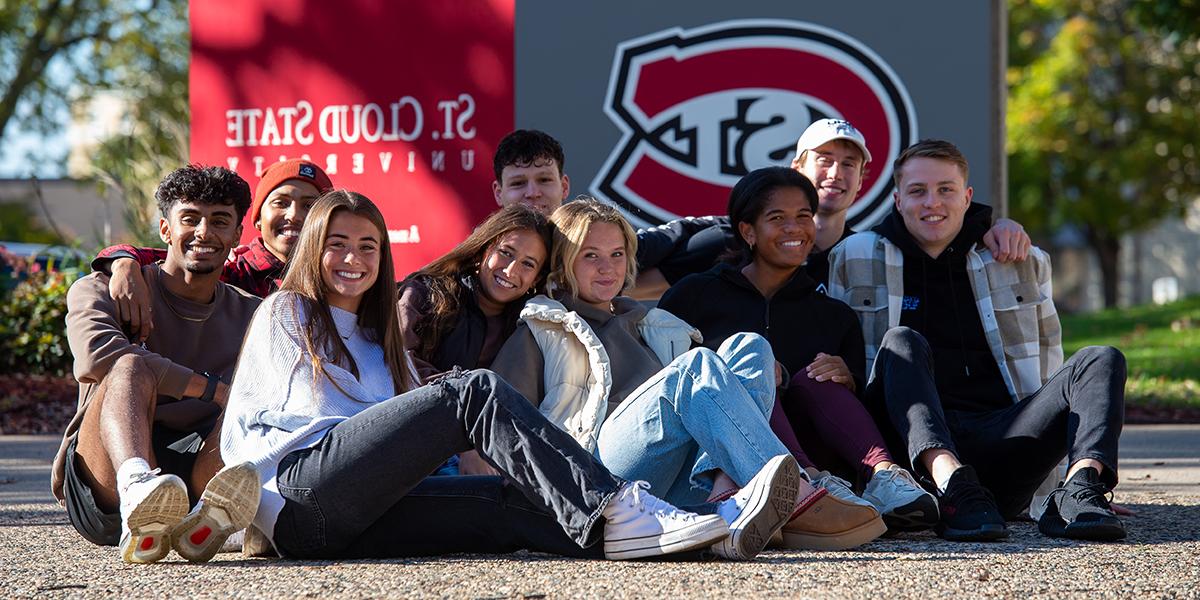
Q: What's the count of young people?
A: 9